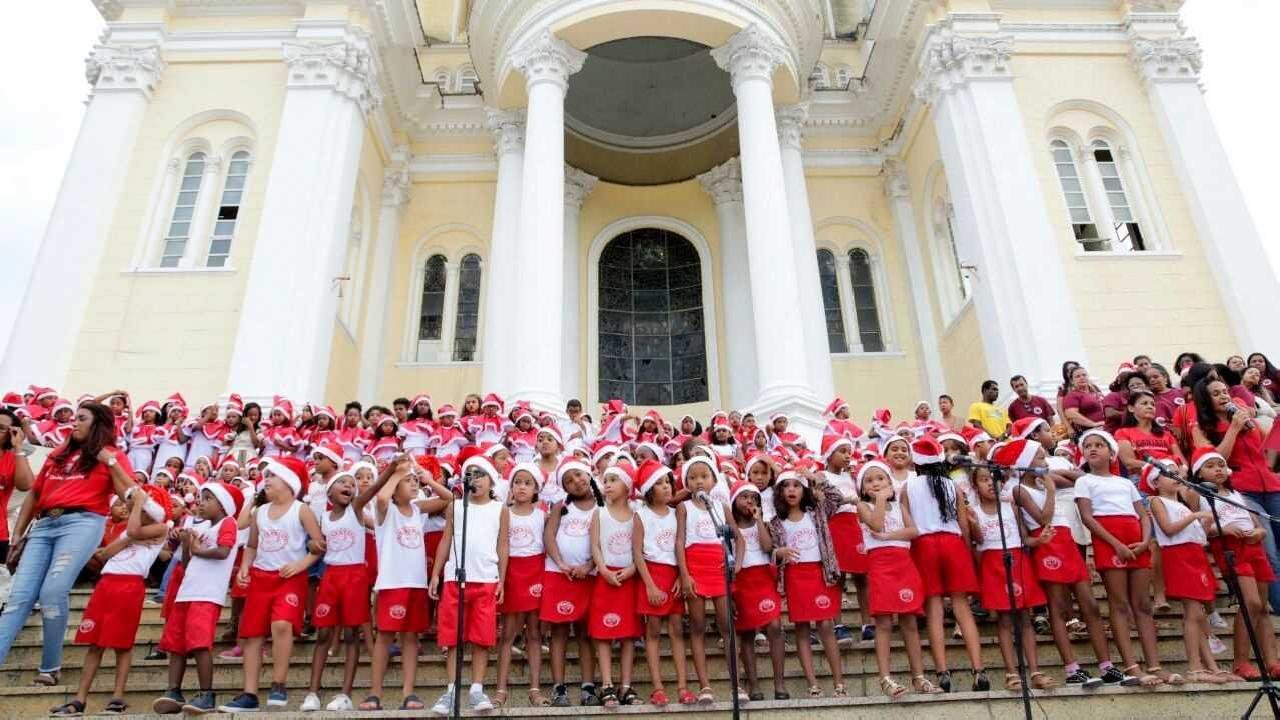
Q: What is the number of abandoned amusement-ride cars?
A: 0